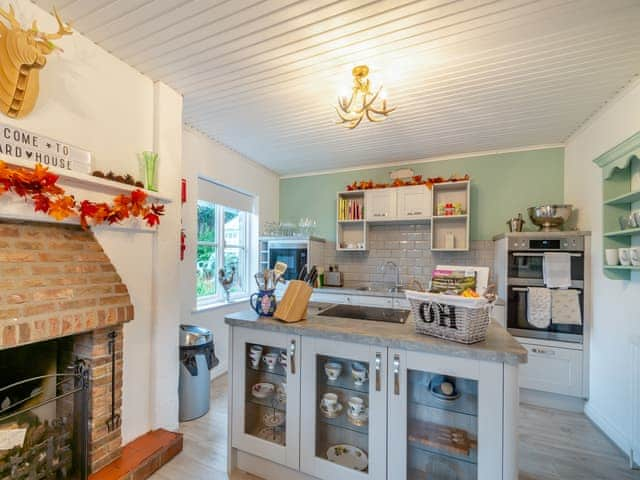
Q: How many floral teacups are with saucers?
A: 2